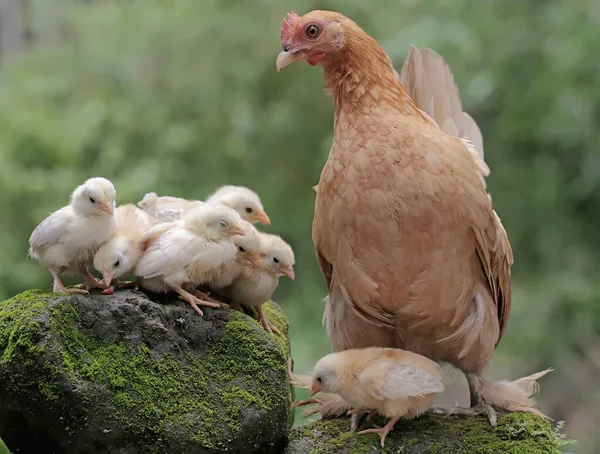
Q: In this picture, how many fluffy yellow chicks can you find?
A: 7